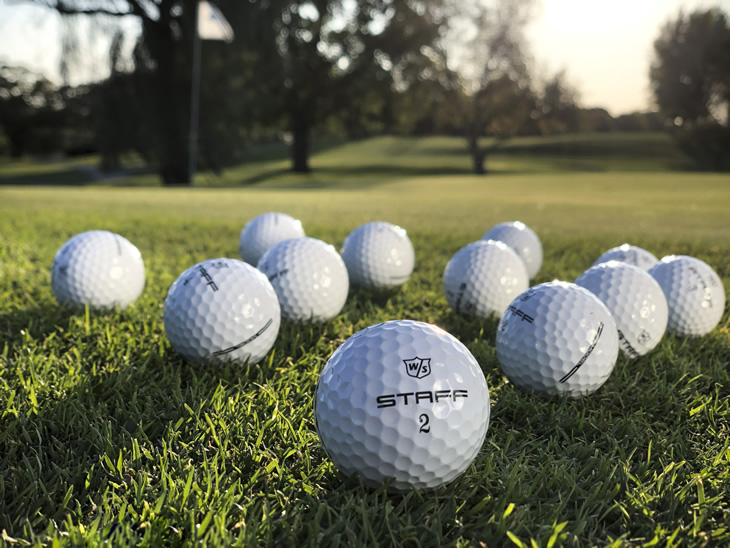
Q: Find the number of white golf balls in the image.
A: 12